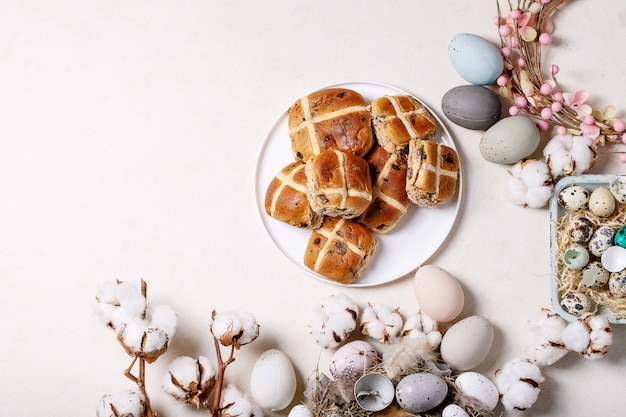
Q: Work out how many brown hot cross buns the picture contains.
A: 7